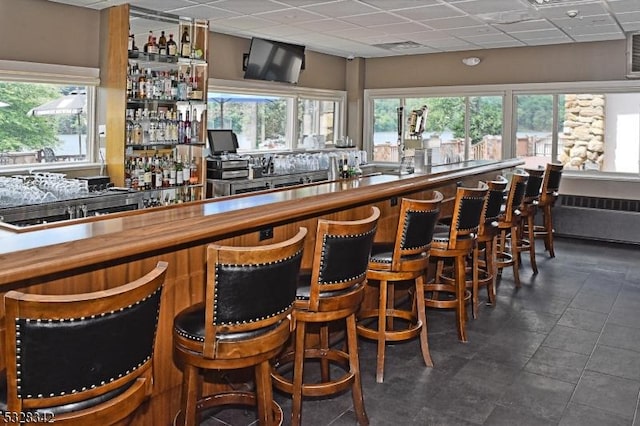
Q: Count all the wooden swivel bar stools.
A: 9